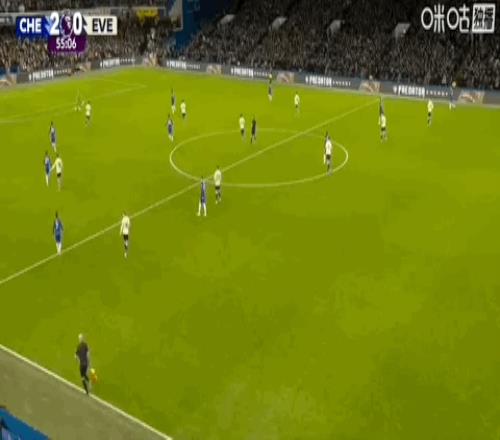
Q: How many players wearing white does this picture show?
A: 10